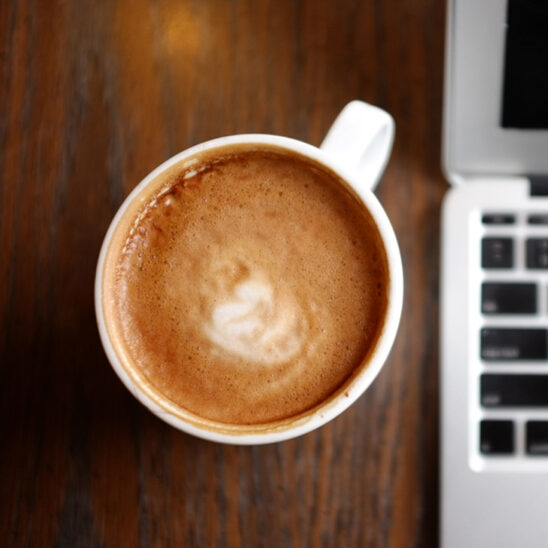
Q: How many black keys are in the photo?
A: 9